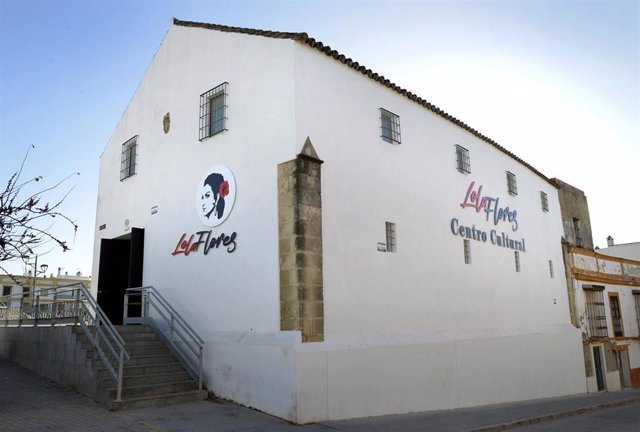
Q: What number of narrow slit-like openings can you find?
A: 4